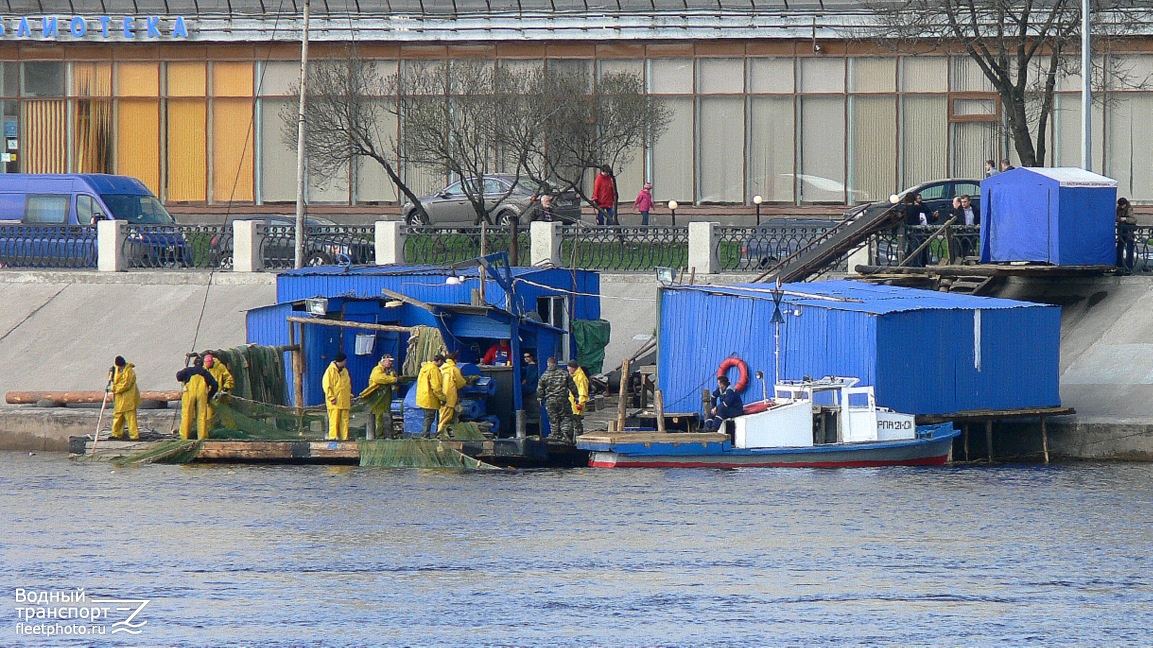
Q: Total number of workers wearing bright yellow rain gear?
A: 8